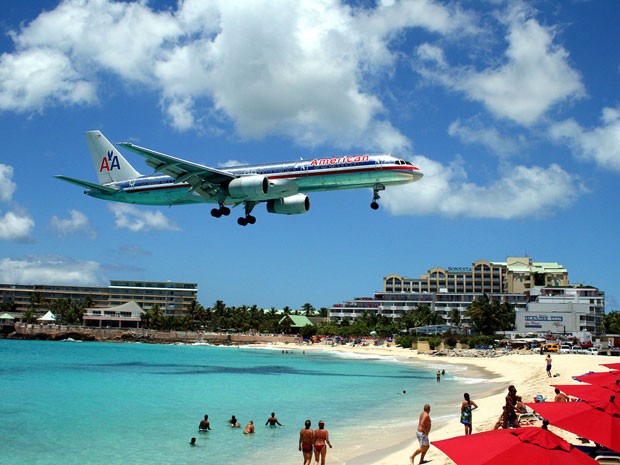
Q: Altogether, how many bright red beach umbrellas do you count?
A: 5